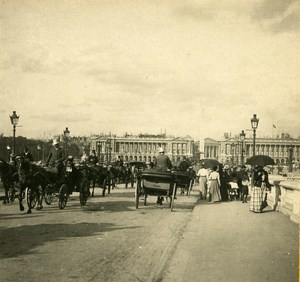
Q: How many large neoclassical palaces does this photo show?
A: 2